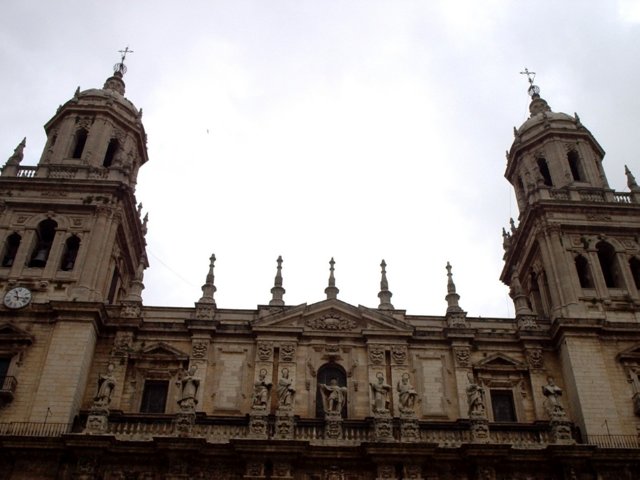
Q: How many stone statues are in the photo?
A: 9